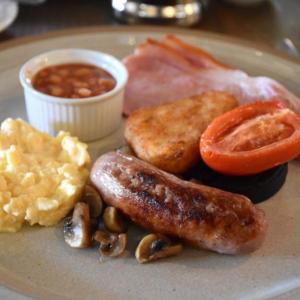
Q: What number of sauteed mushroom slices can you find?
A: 5